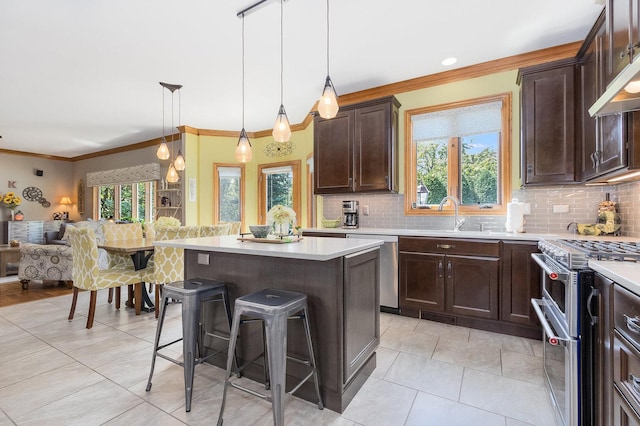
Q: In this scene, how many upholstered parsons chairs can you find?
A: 6